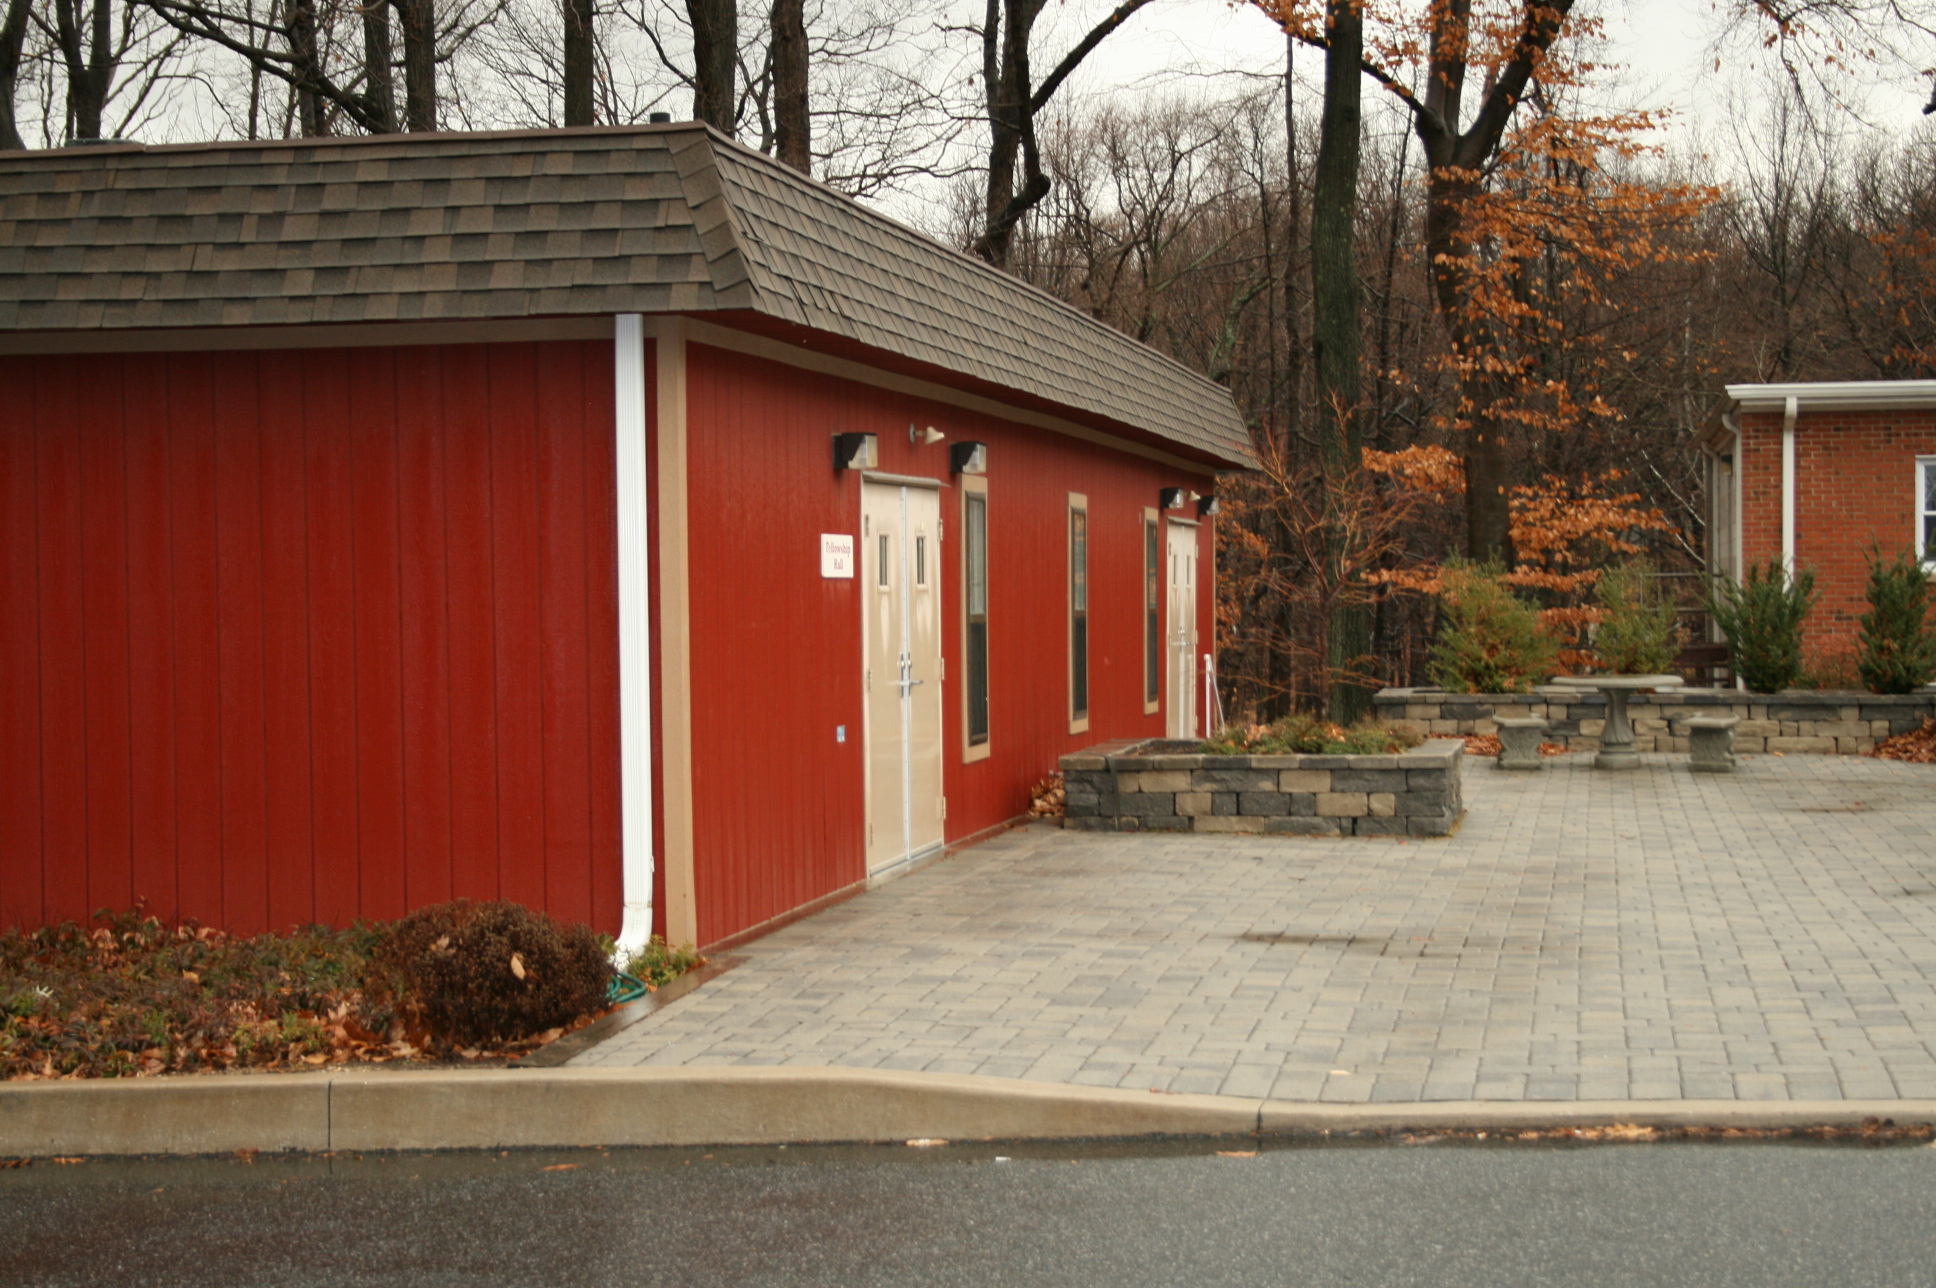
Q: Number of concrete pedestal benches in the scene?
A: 2